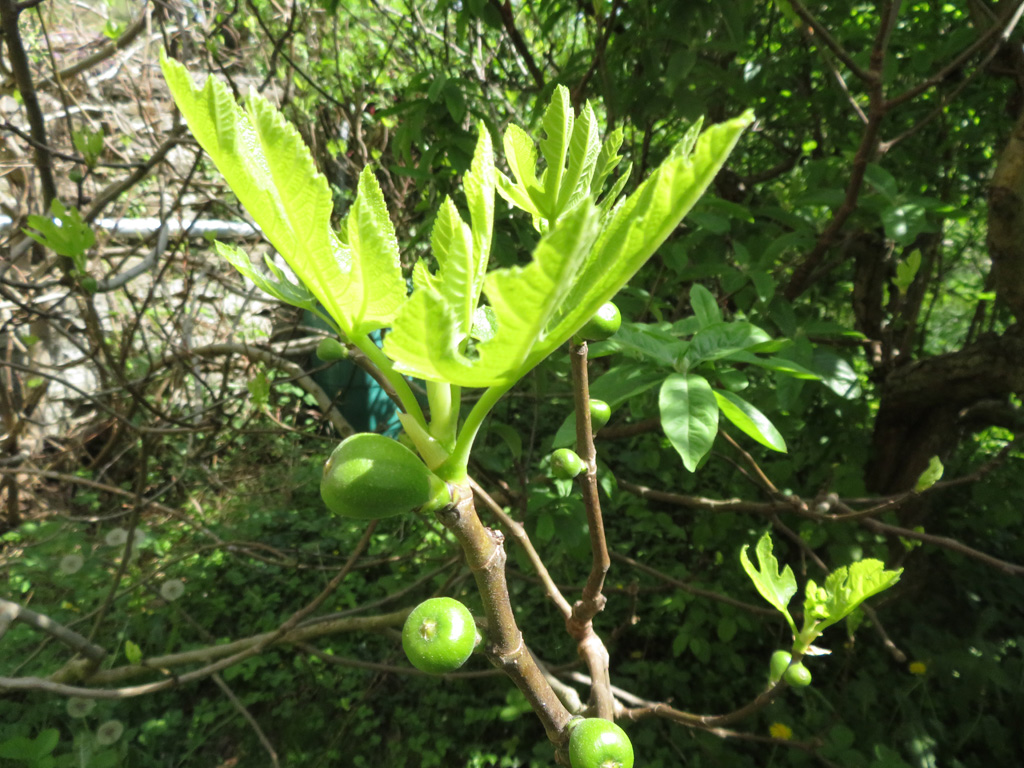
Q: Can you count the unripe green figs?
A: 9